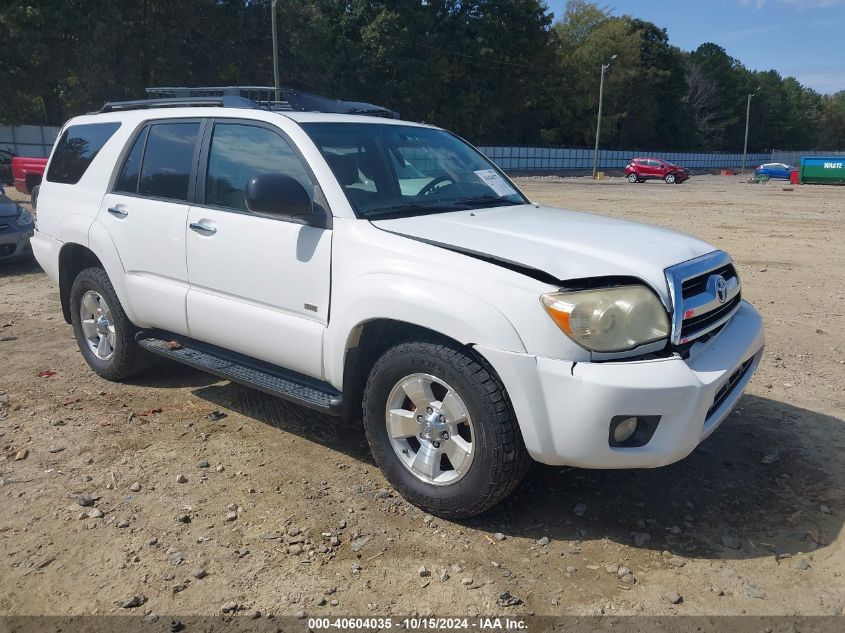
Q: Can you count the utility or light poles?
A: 3